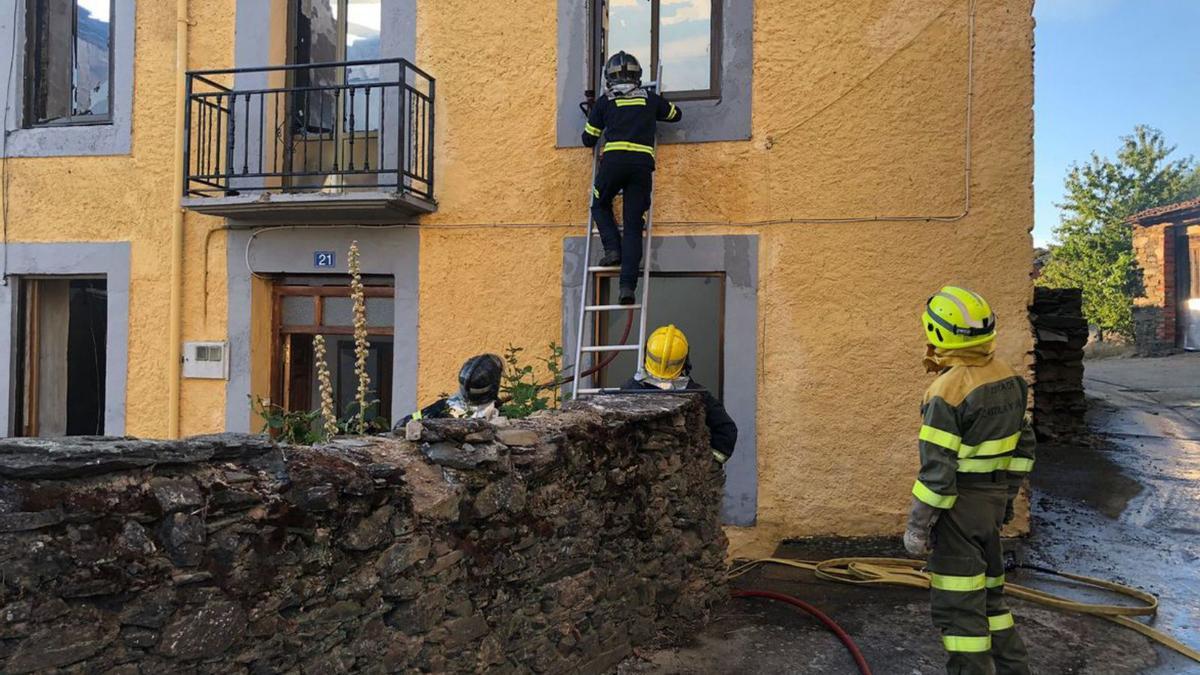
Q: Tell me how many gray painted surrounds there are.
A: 6